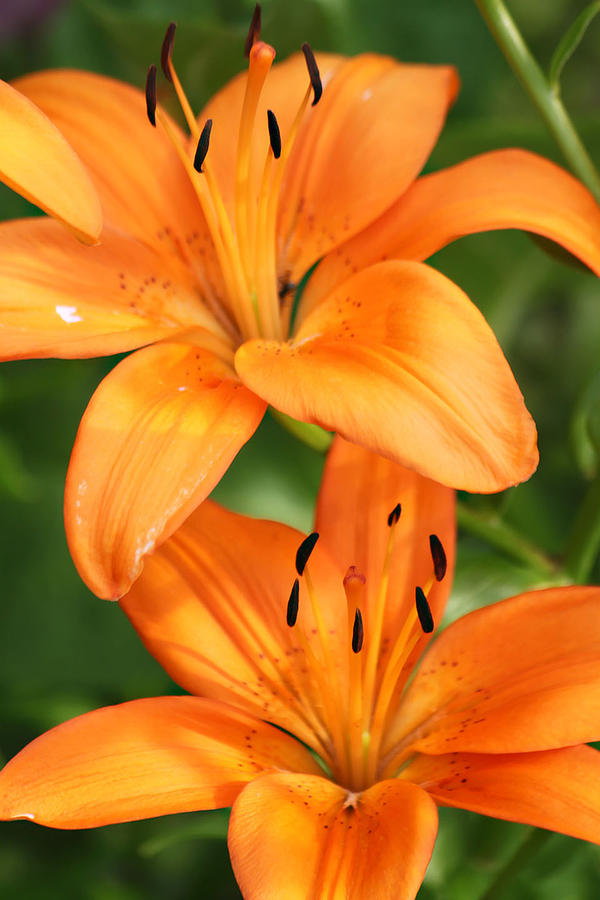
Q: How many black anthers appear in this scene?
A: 12